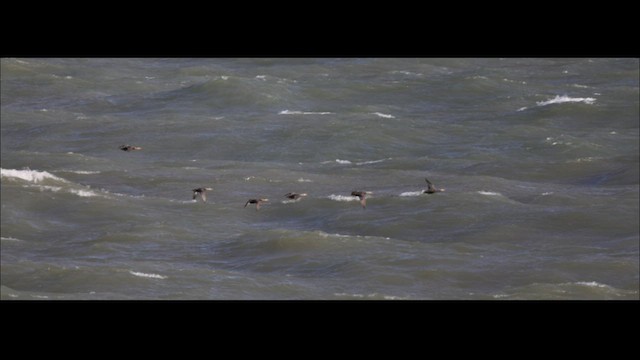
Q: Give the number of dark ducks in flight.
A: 6